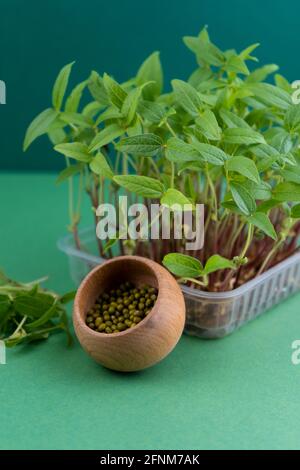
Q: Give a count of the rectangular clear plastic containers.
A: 1